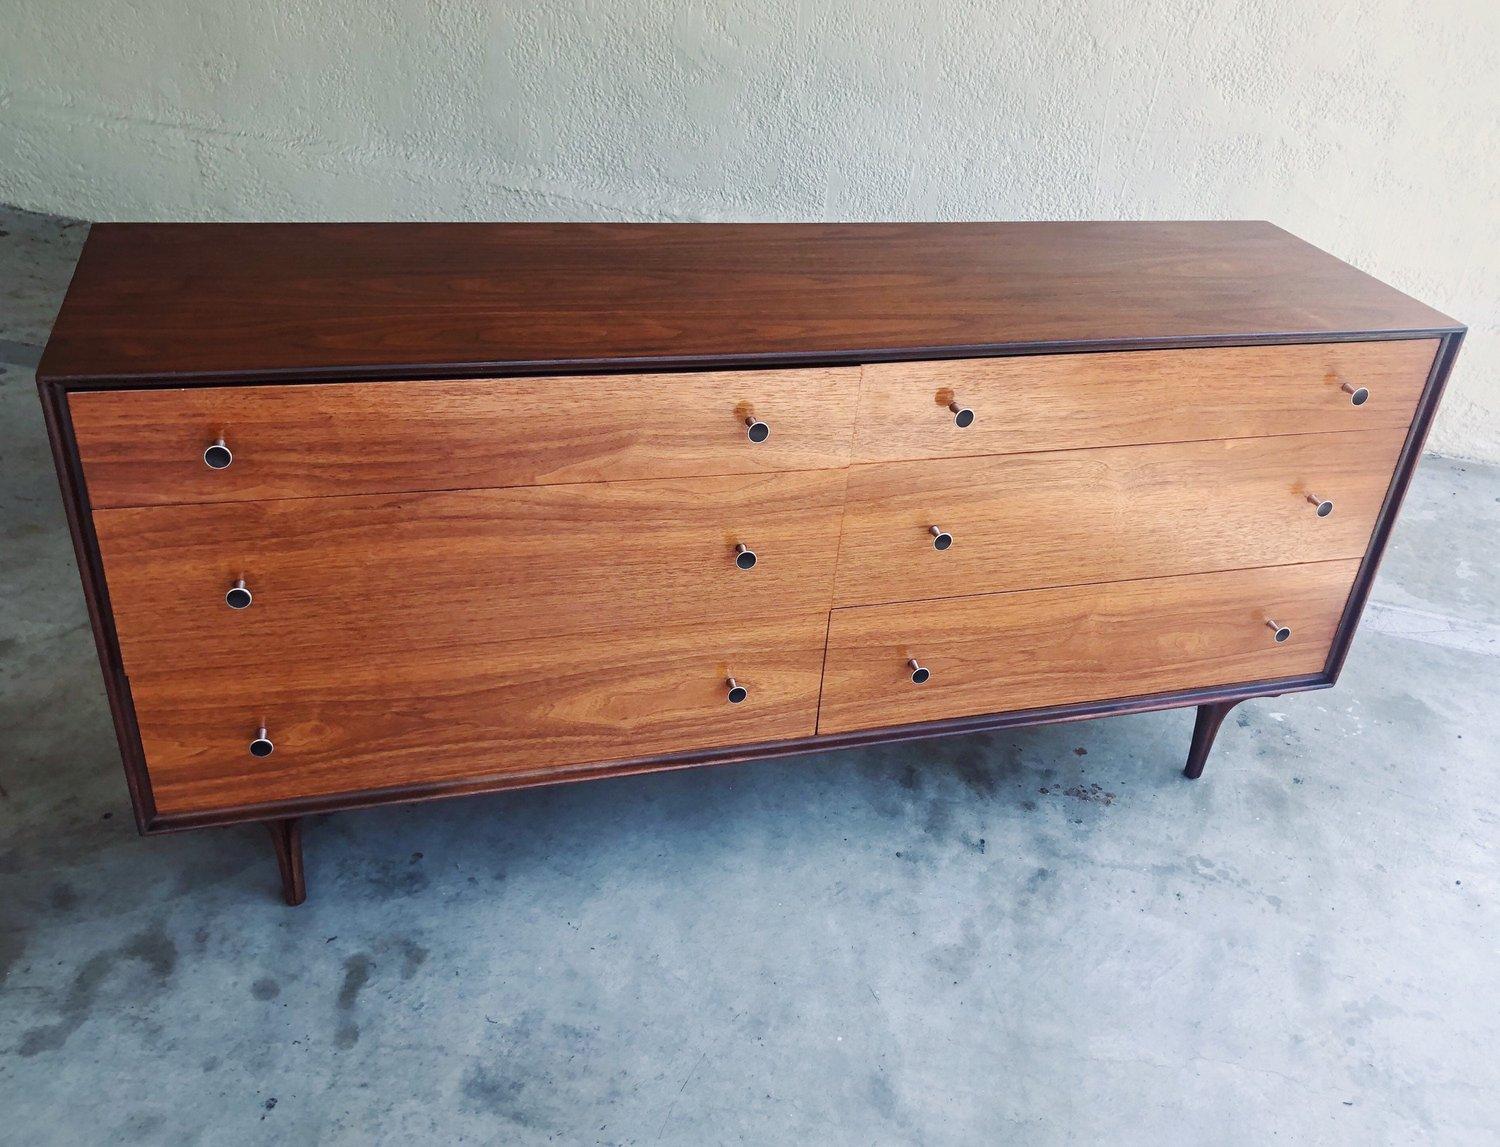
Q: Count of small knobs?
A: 12